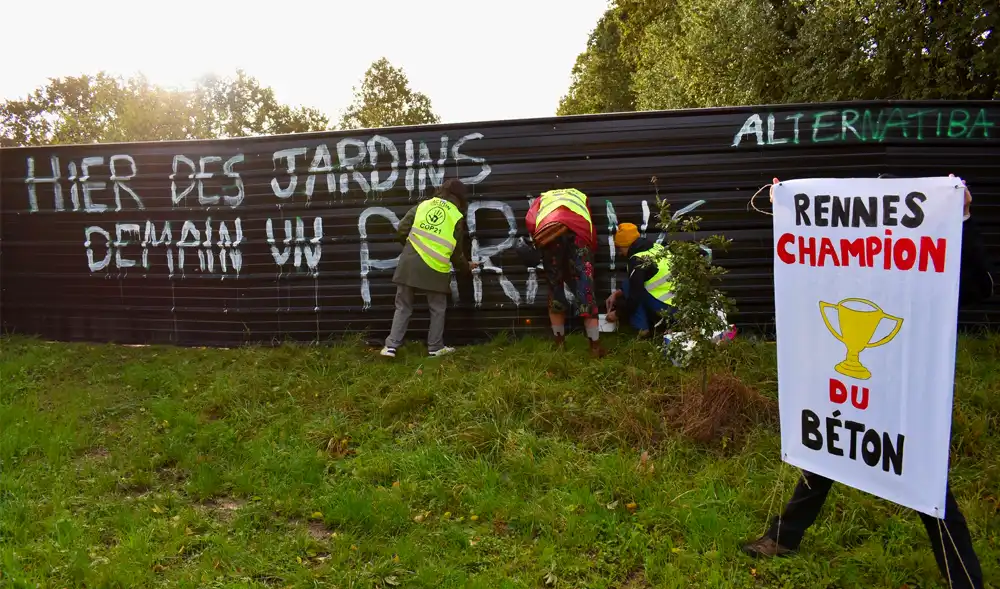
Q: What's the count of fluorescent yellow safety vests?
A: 3